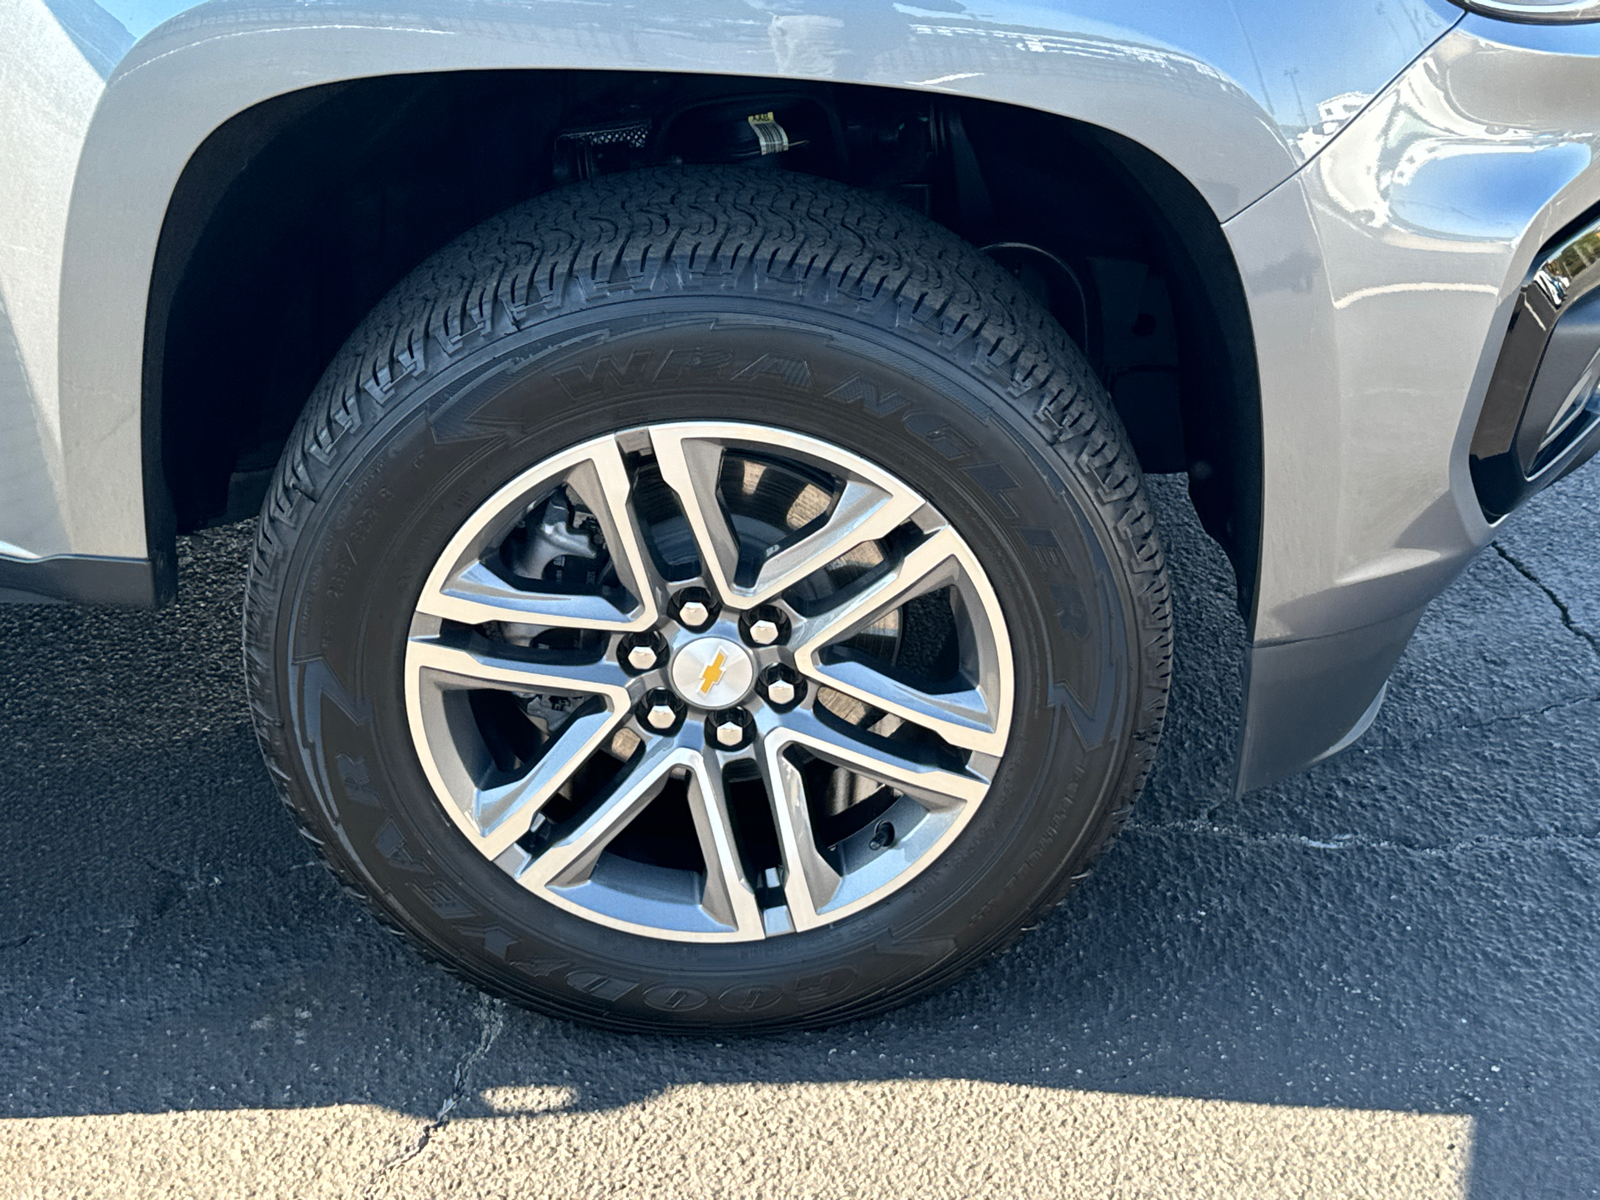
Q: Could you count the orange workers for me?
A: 0